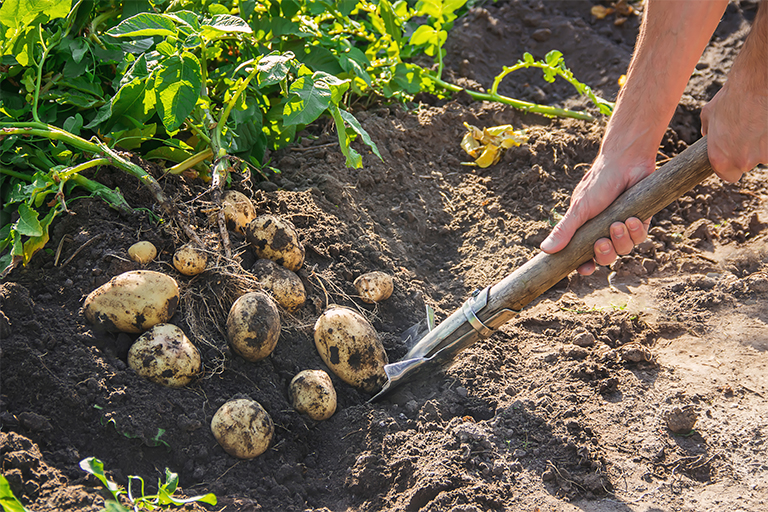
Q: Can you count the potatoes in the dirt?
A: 12